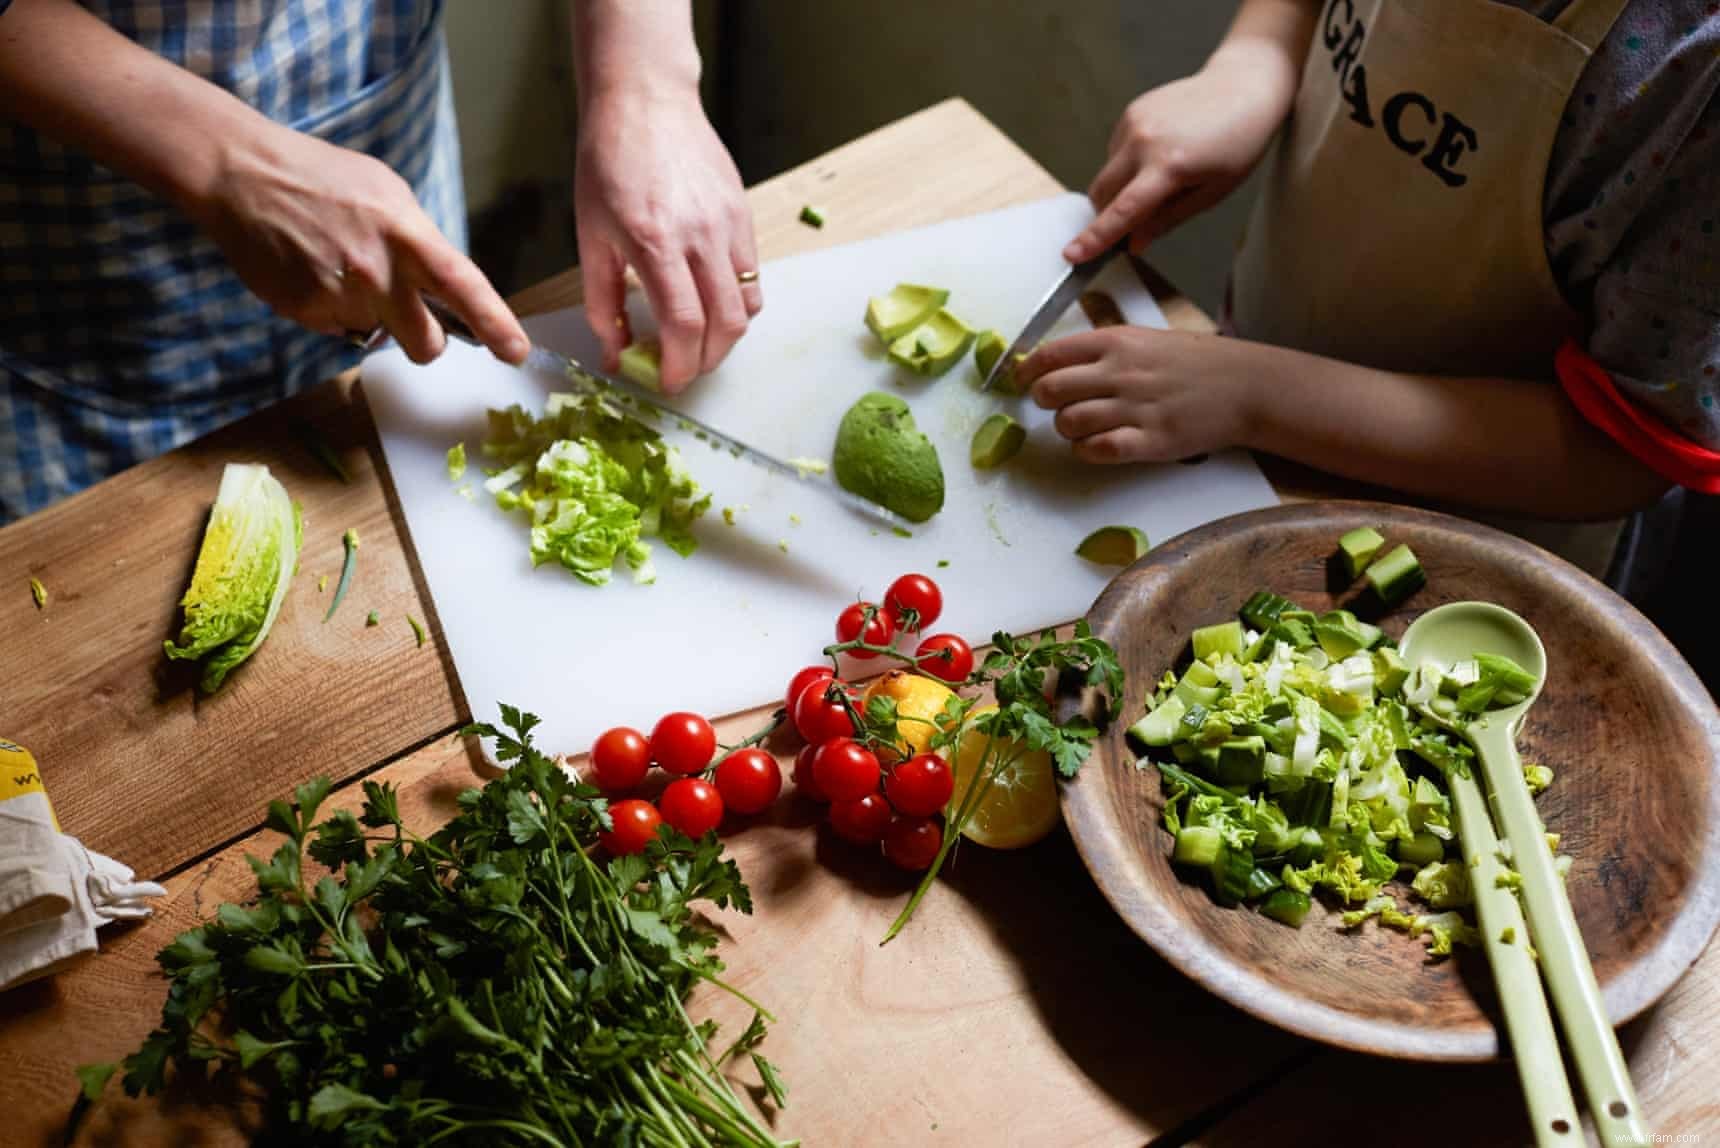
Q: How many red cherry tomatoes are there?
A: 15